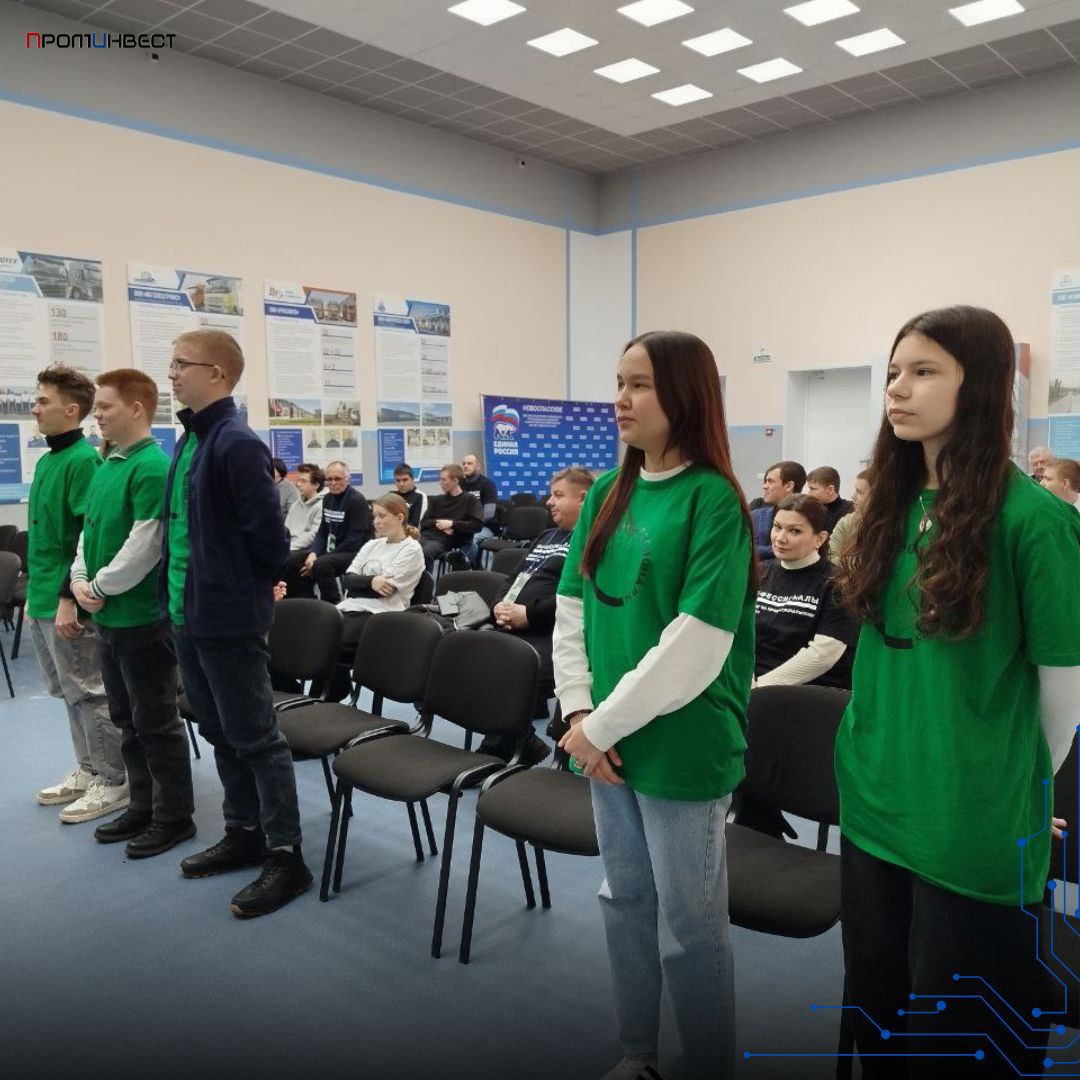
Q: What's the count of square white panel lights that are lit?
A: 10